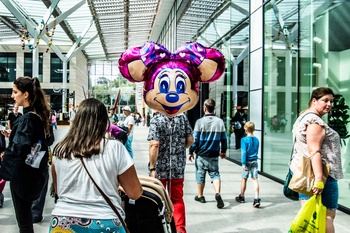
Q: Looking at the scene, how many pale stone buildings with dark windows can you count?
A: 1